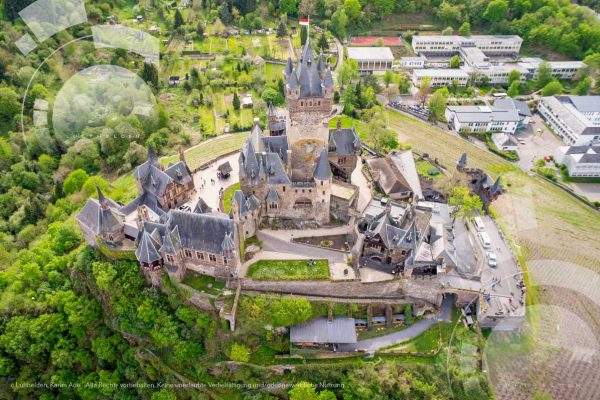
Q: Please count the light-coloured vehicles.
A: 3